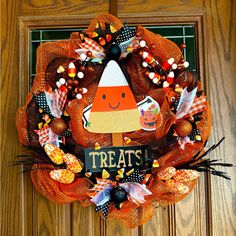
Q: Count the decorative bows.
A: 4